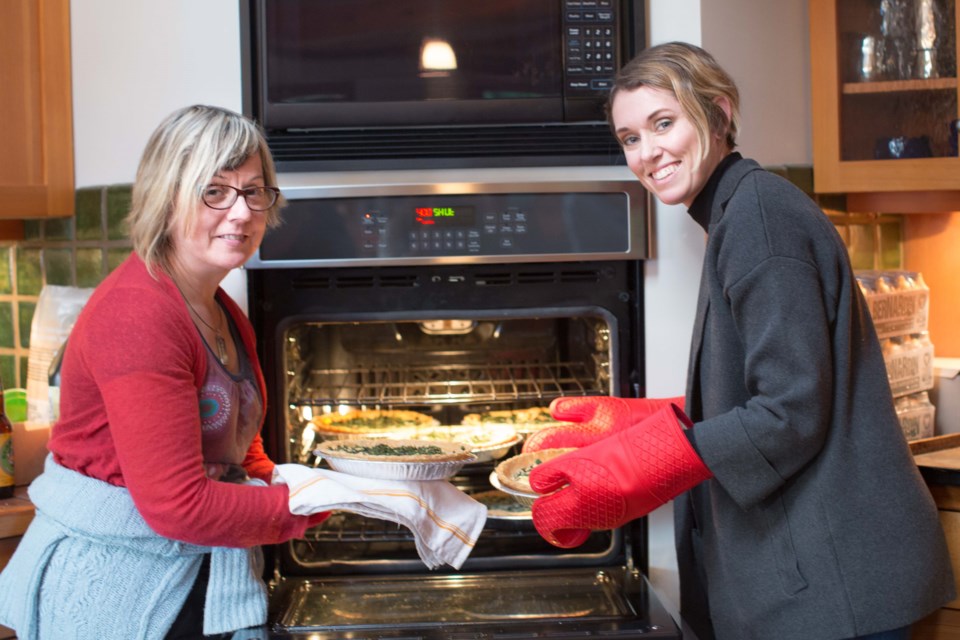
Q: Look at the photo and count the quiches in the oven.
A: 4